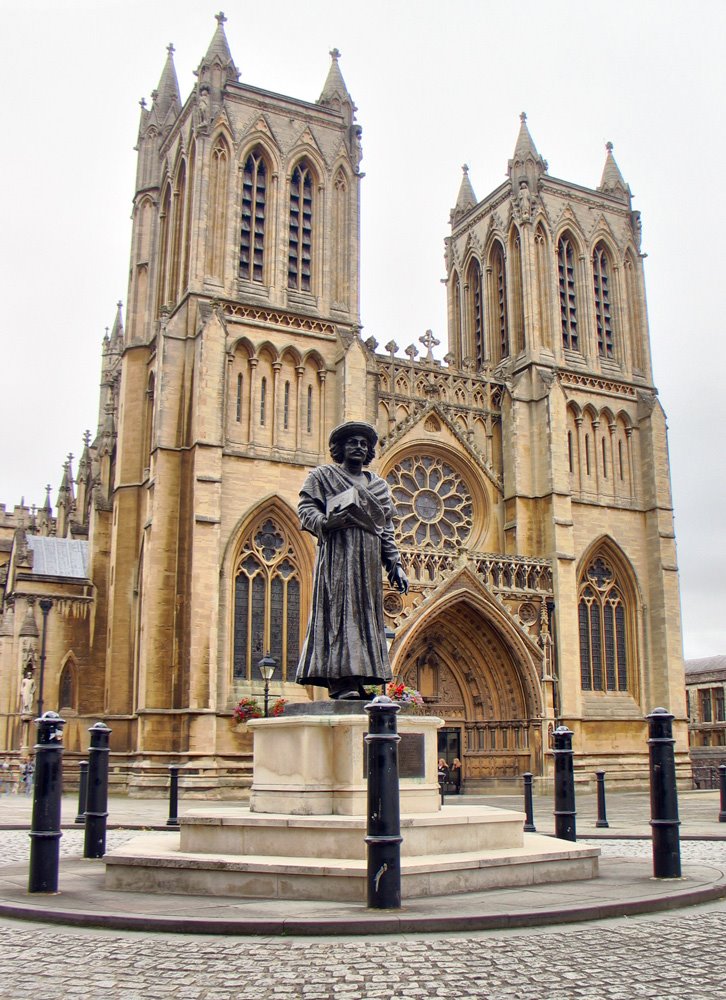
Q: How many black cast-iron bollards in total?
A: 11